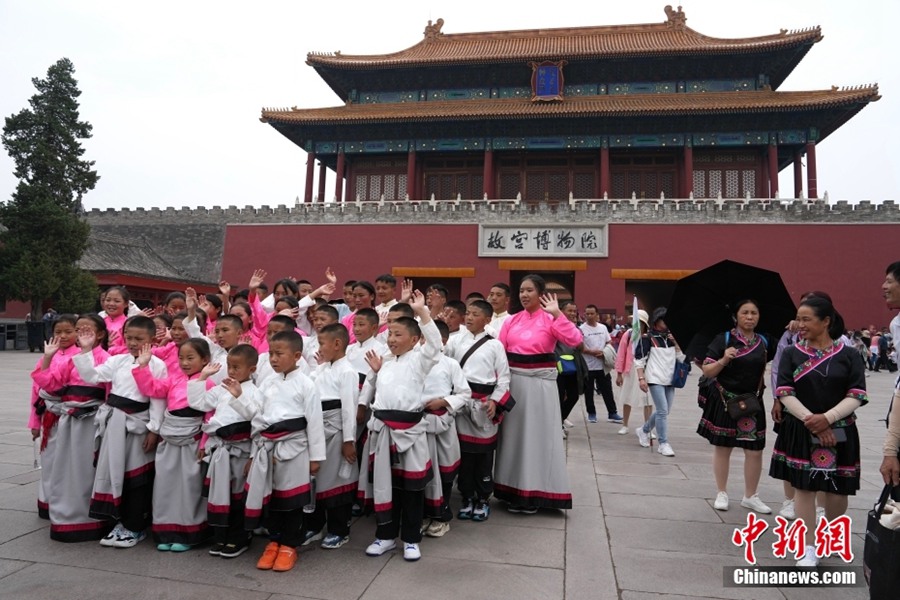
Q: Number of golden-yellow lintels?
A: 3